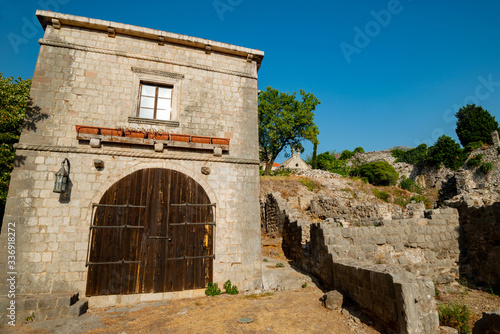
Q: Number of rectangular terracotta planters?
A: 7